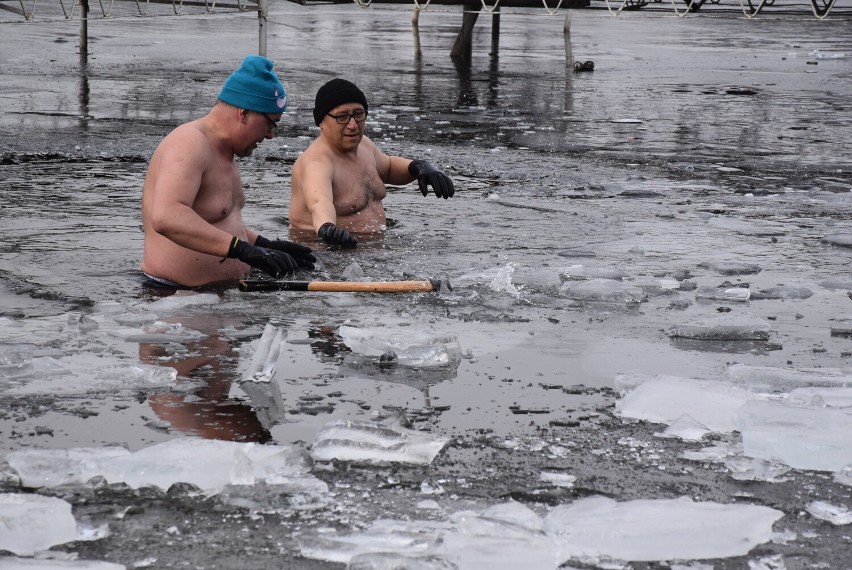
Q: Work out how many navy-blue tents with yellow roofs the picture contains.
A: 0